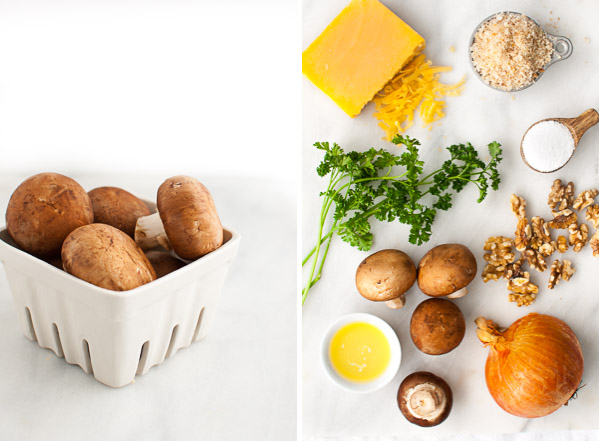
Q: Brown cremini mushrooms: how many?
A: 9